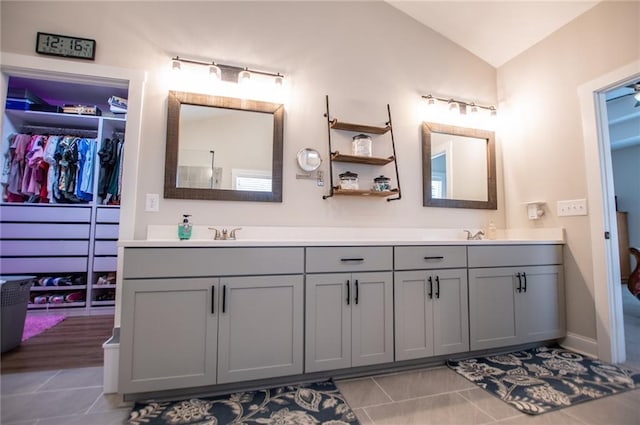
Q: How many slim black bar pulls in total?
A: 10